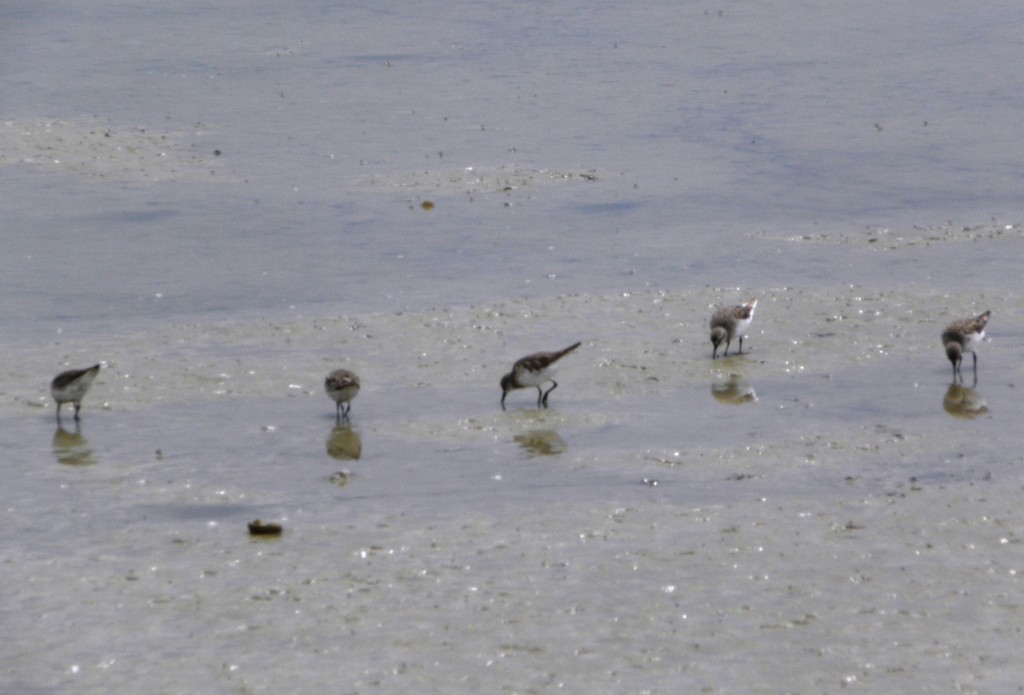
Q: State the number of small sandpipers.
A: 5